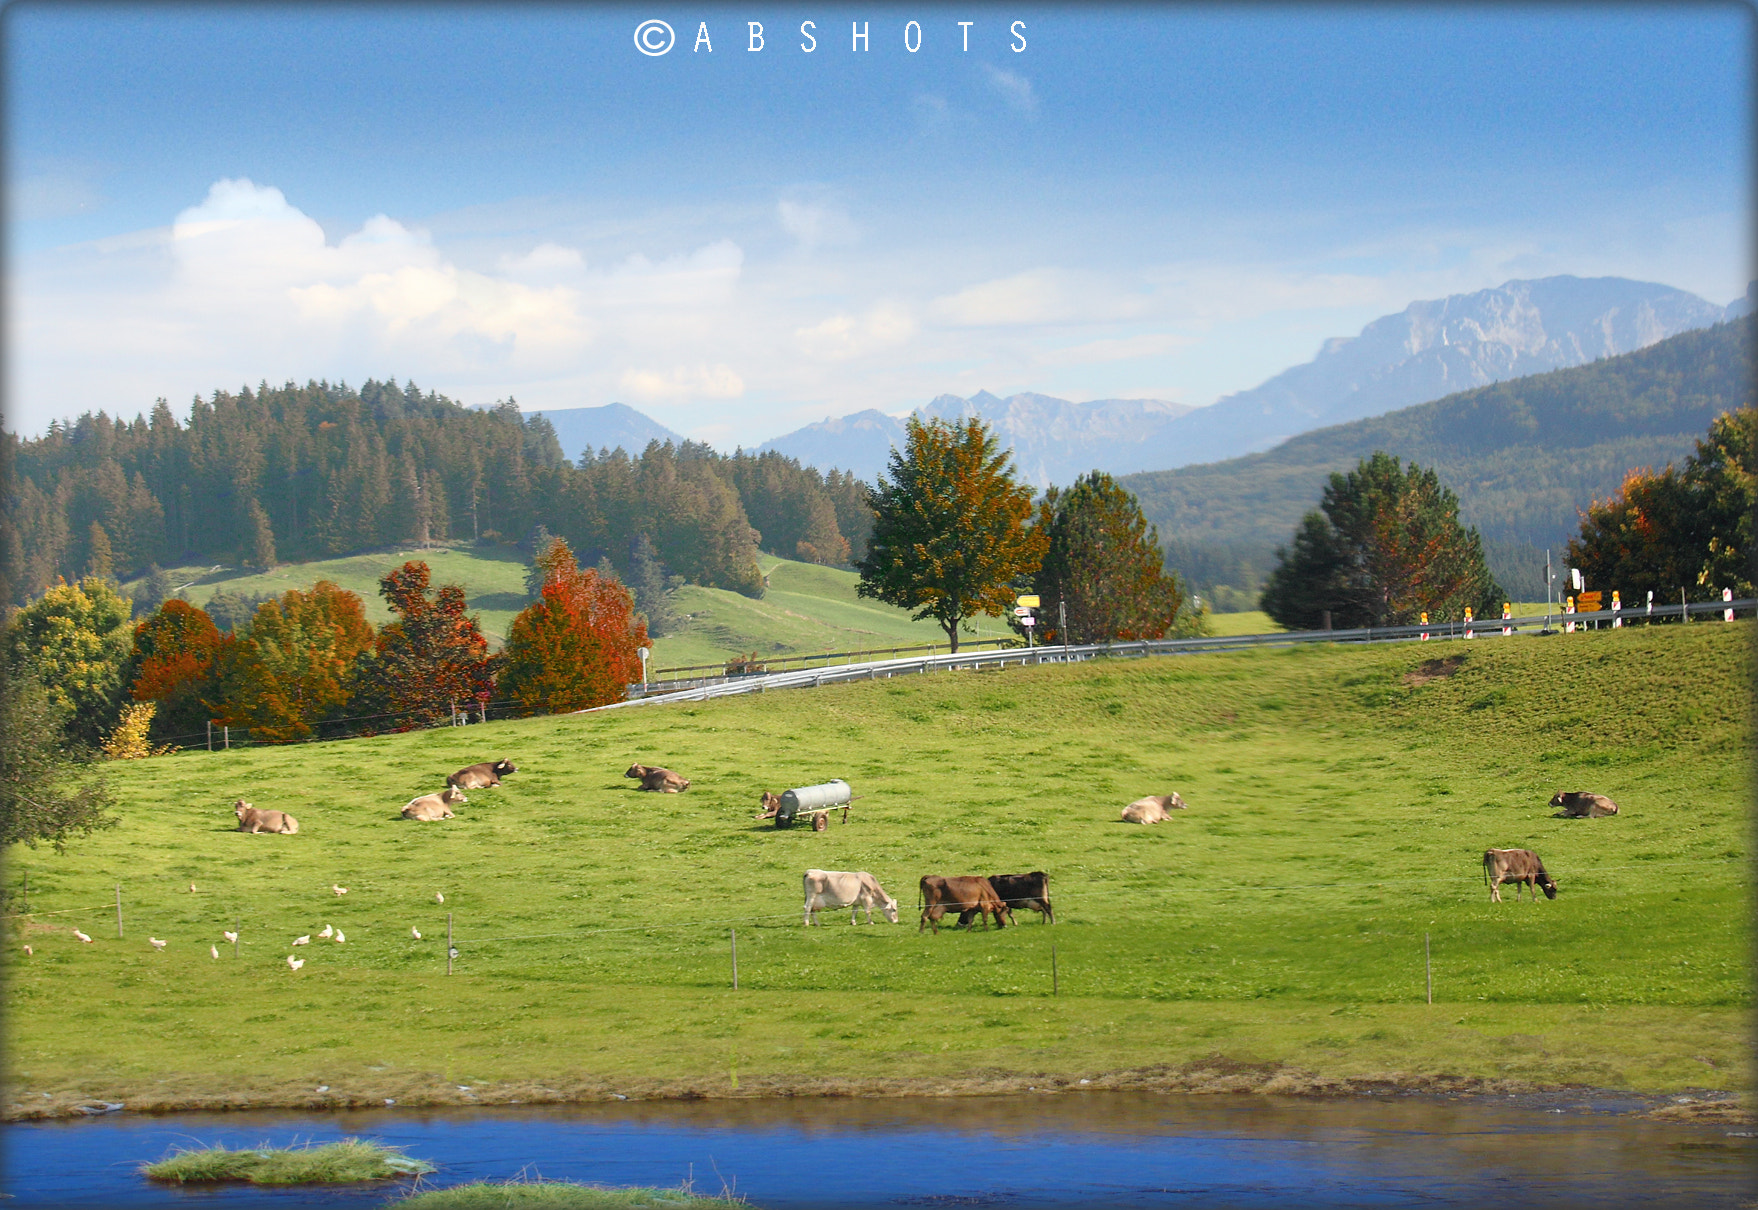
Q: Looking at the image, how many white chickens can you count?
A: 13